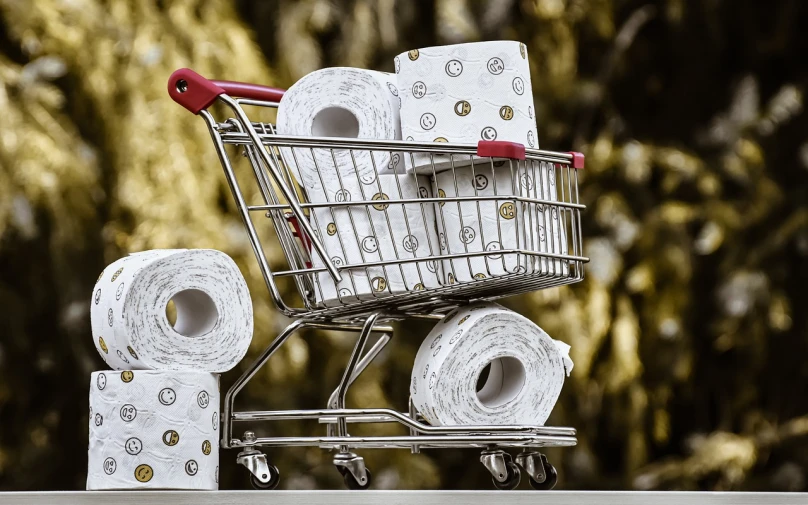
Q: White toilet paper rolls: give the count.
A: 7